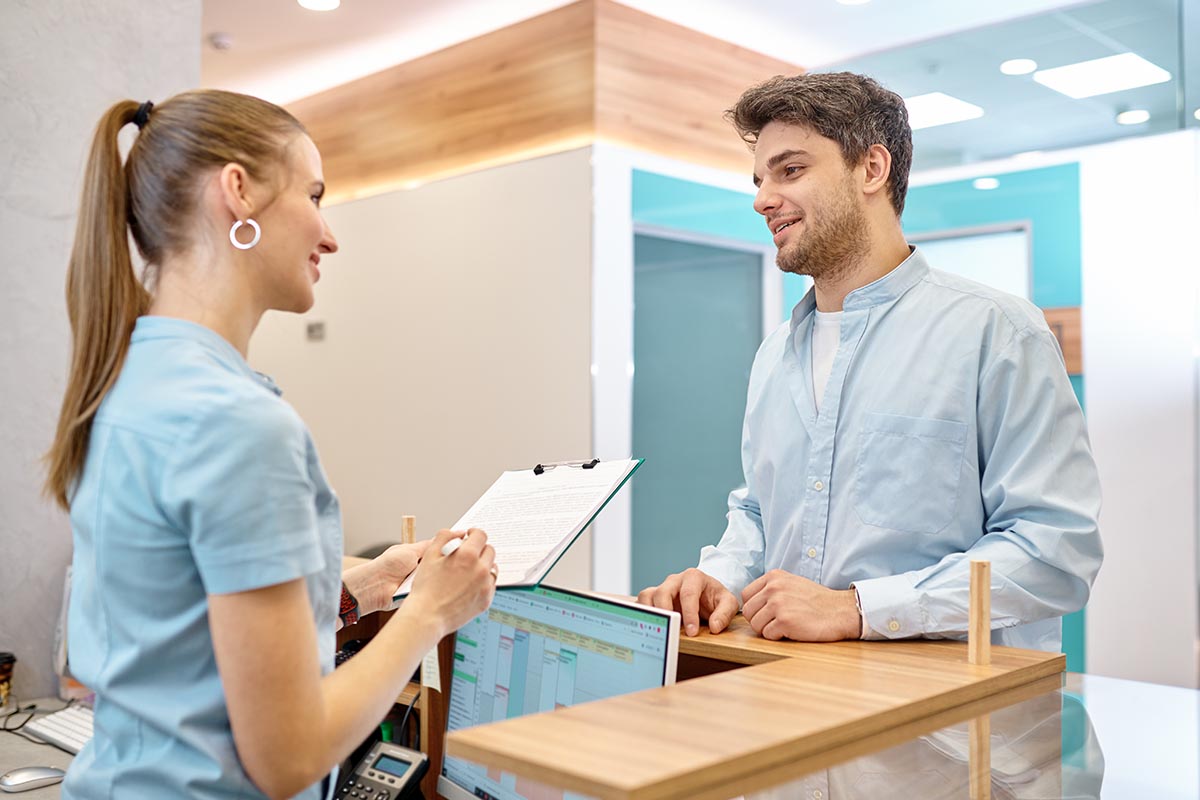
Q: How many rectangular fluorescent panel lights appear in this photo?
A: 2